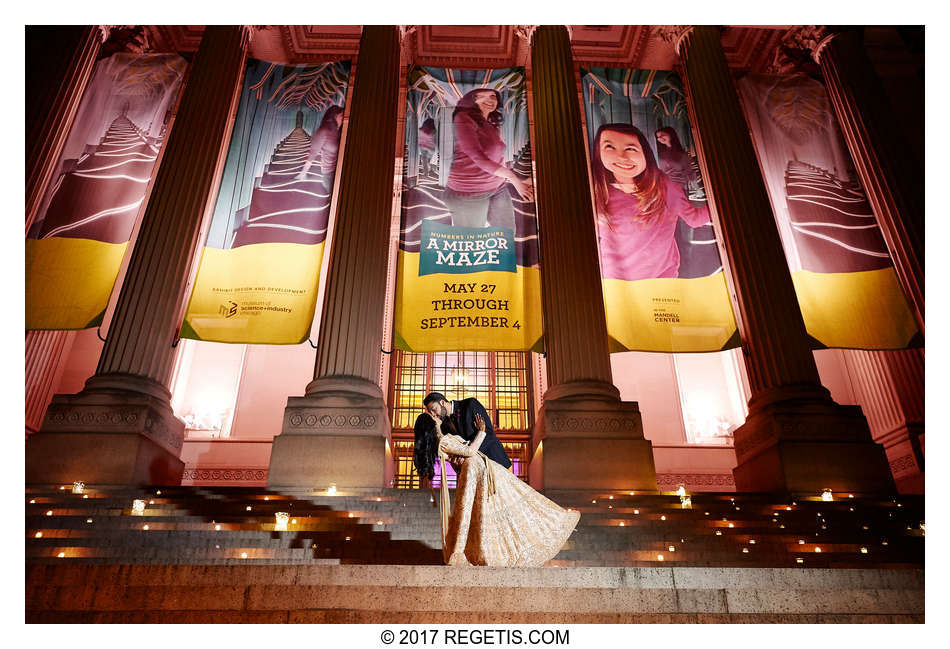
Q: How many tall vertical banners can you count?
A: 5